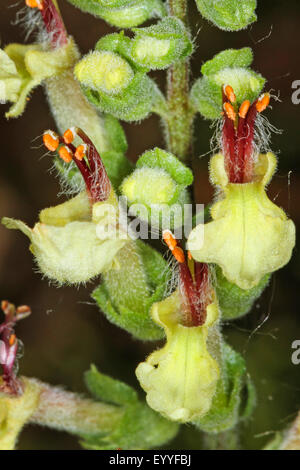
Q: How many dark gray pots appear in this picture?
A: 0